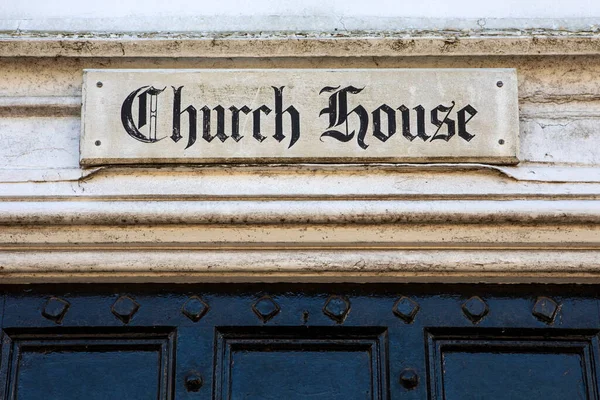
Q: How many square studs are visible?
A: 8